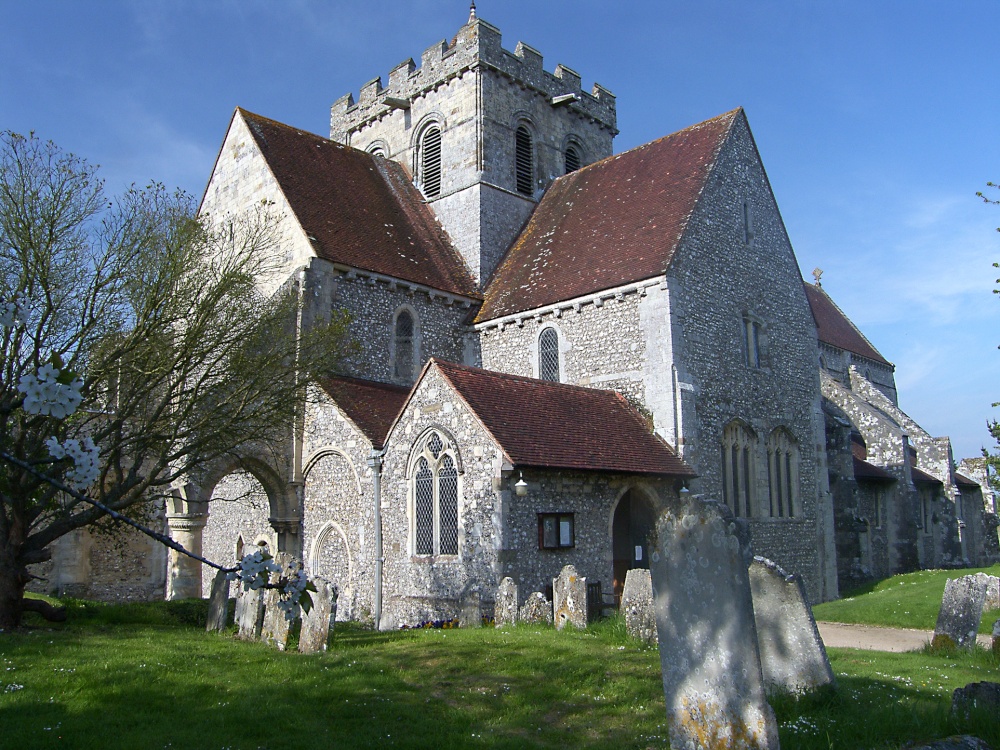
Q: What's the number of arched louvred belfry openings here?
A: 4